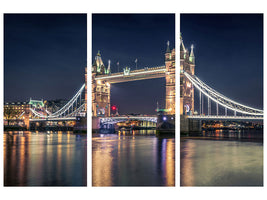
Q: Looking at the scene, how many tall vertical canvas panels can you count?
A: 3